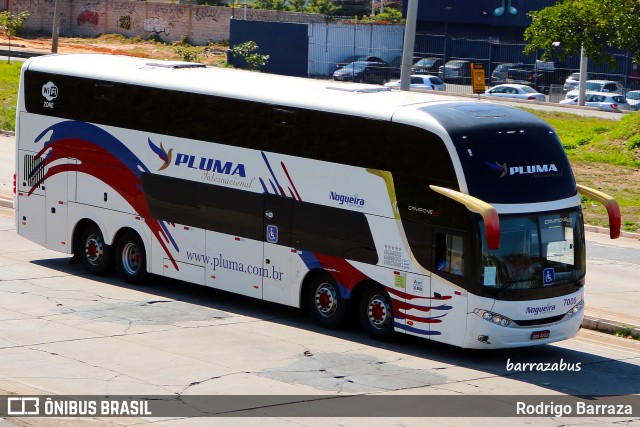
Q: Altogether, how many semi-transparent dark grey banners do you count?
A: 1